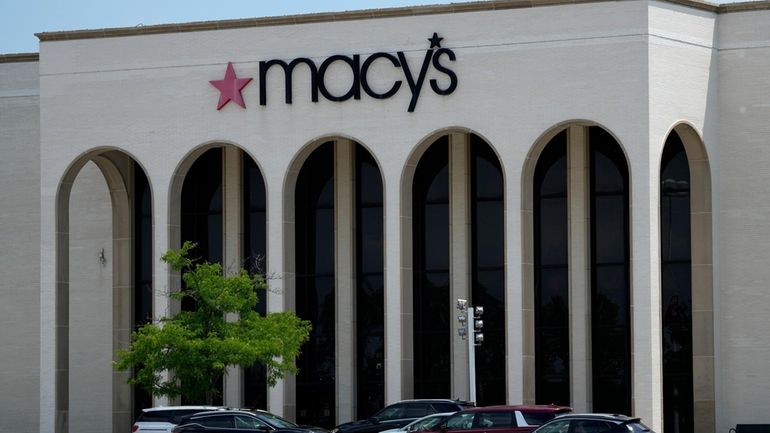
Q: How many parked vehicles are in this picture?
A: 6